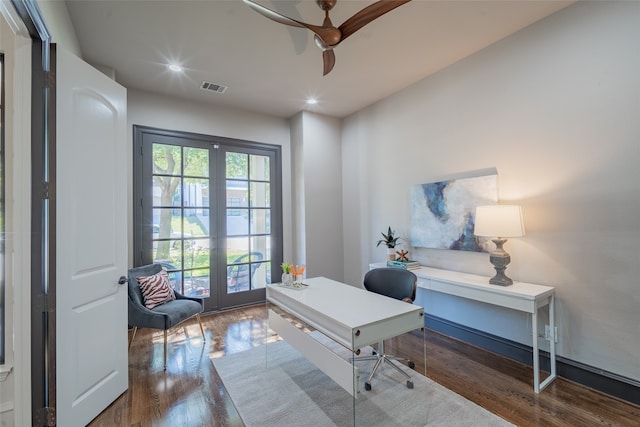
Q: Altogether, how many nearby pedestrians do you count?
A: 0